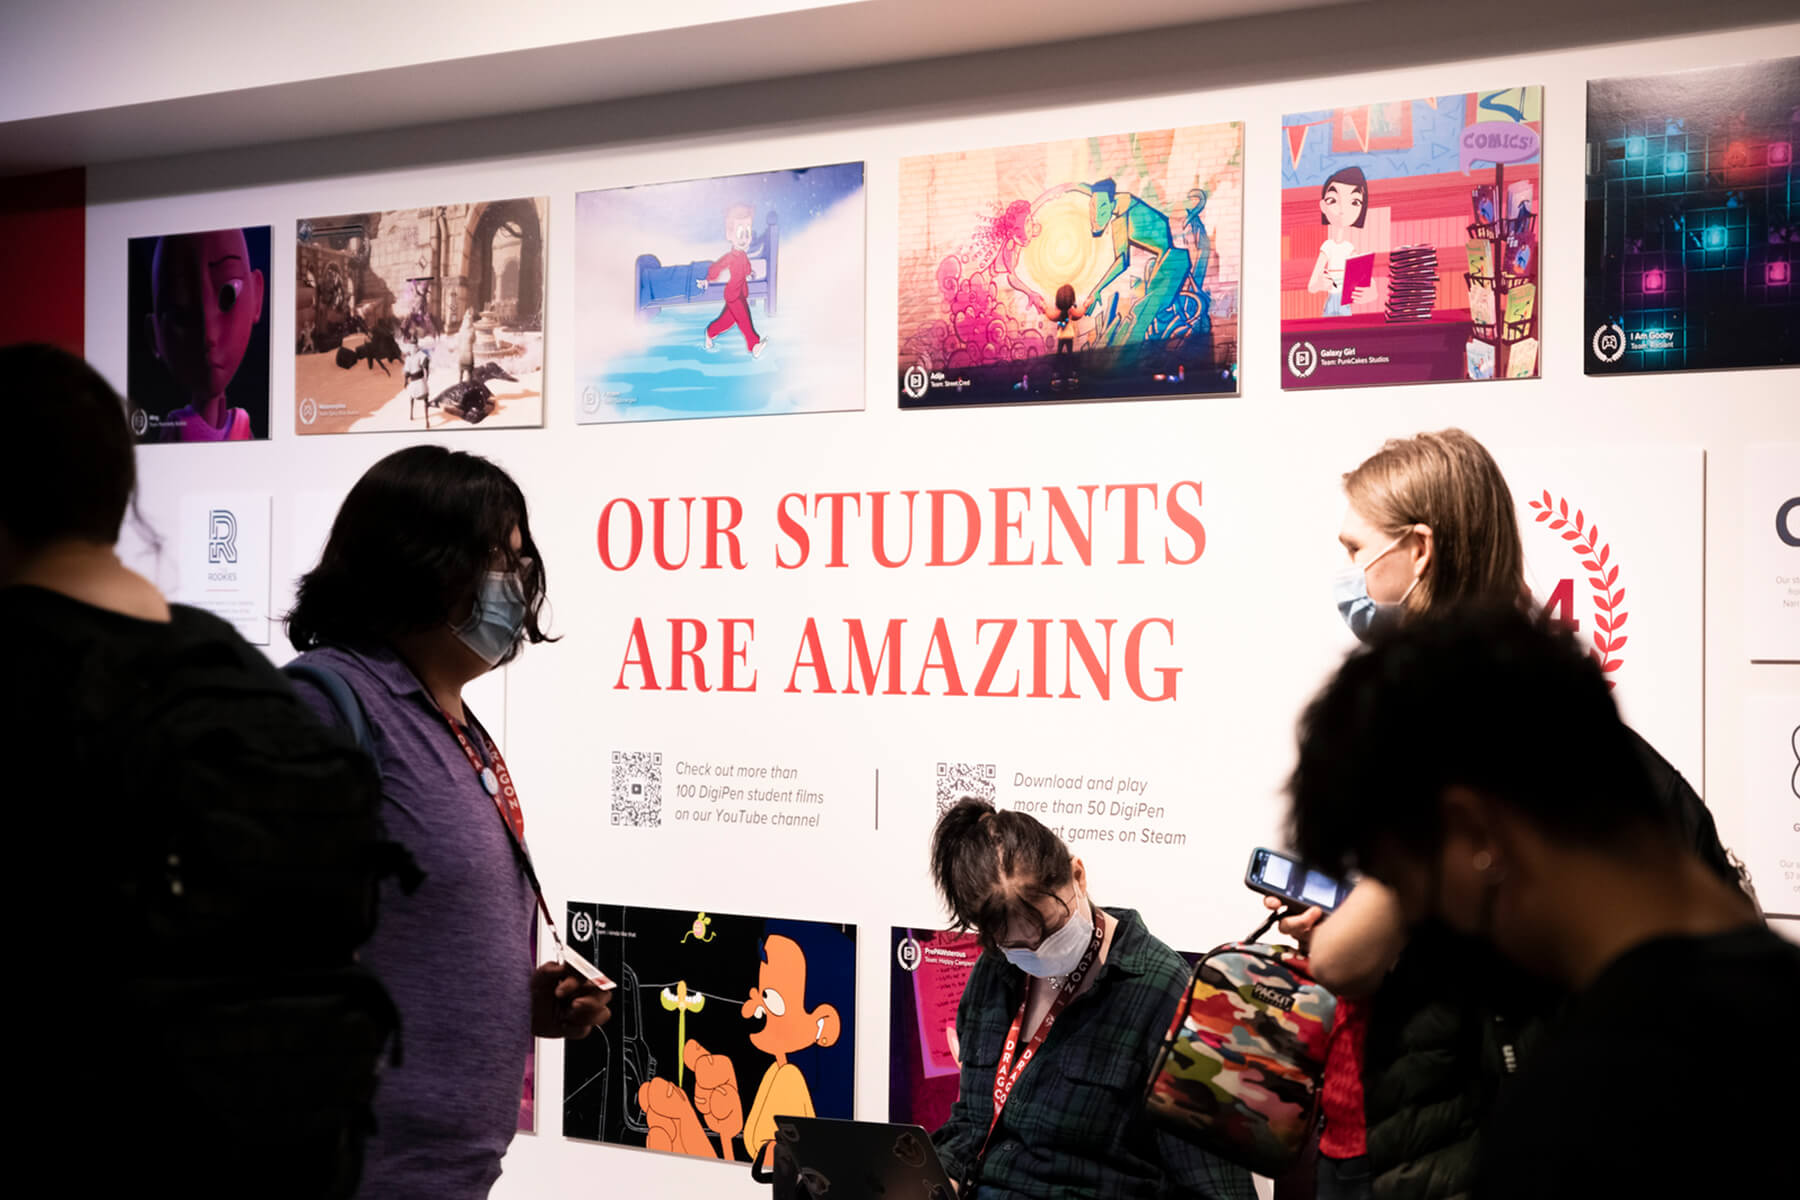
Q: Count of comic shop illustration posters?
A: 1